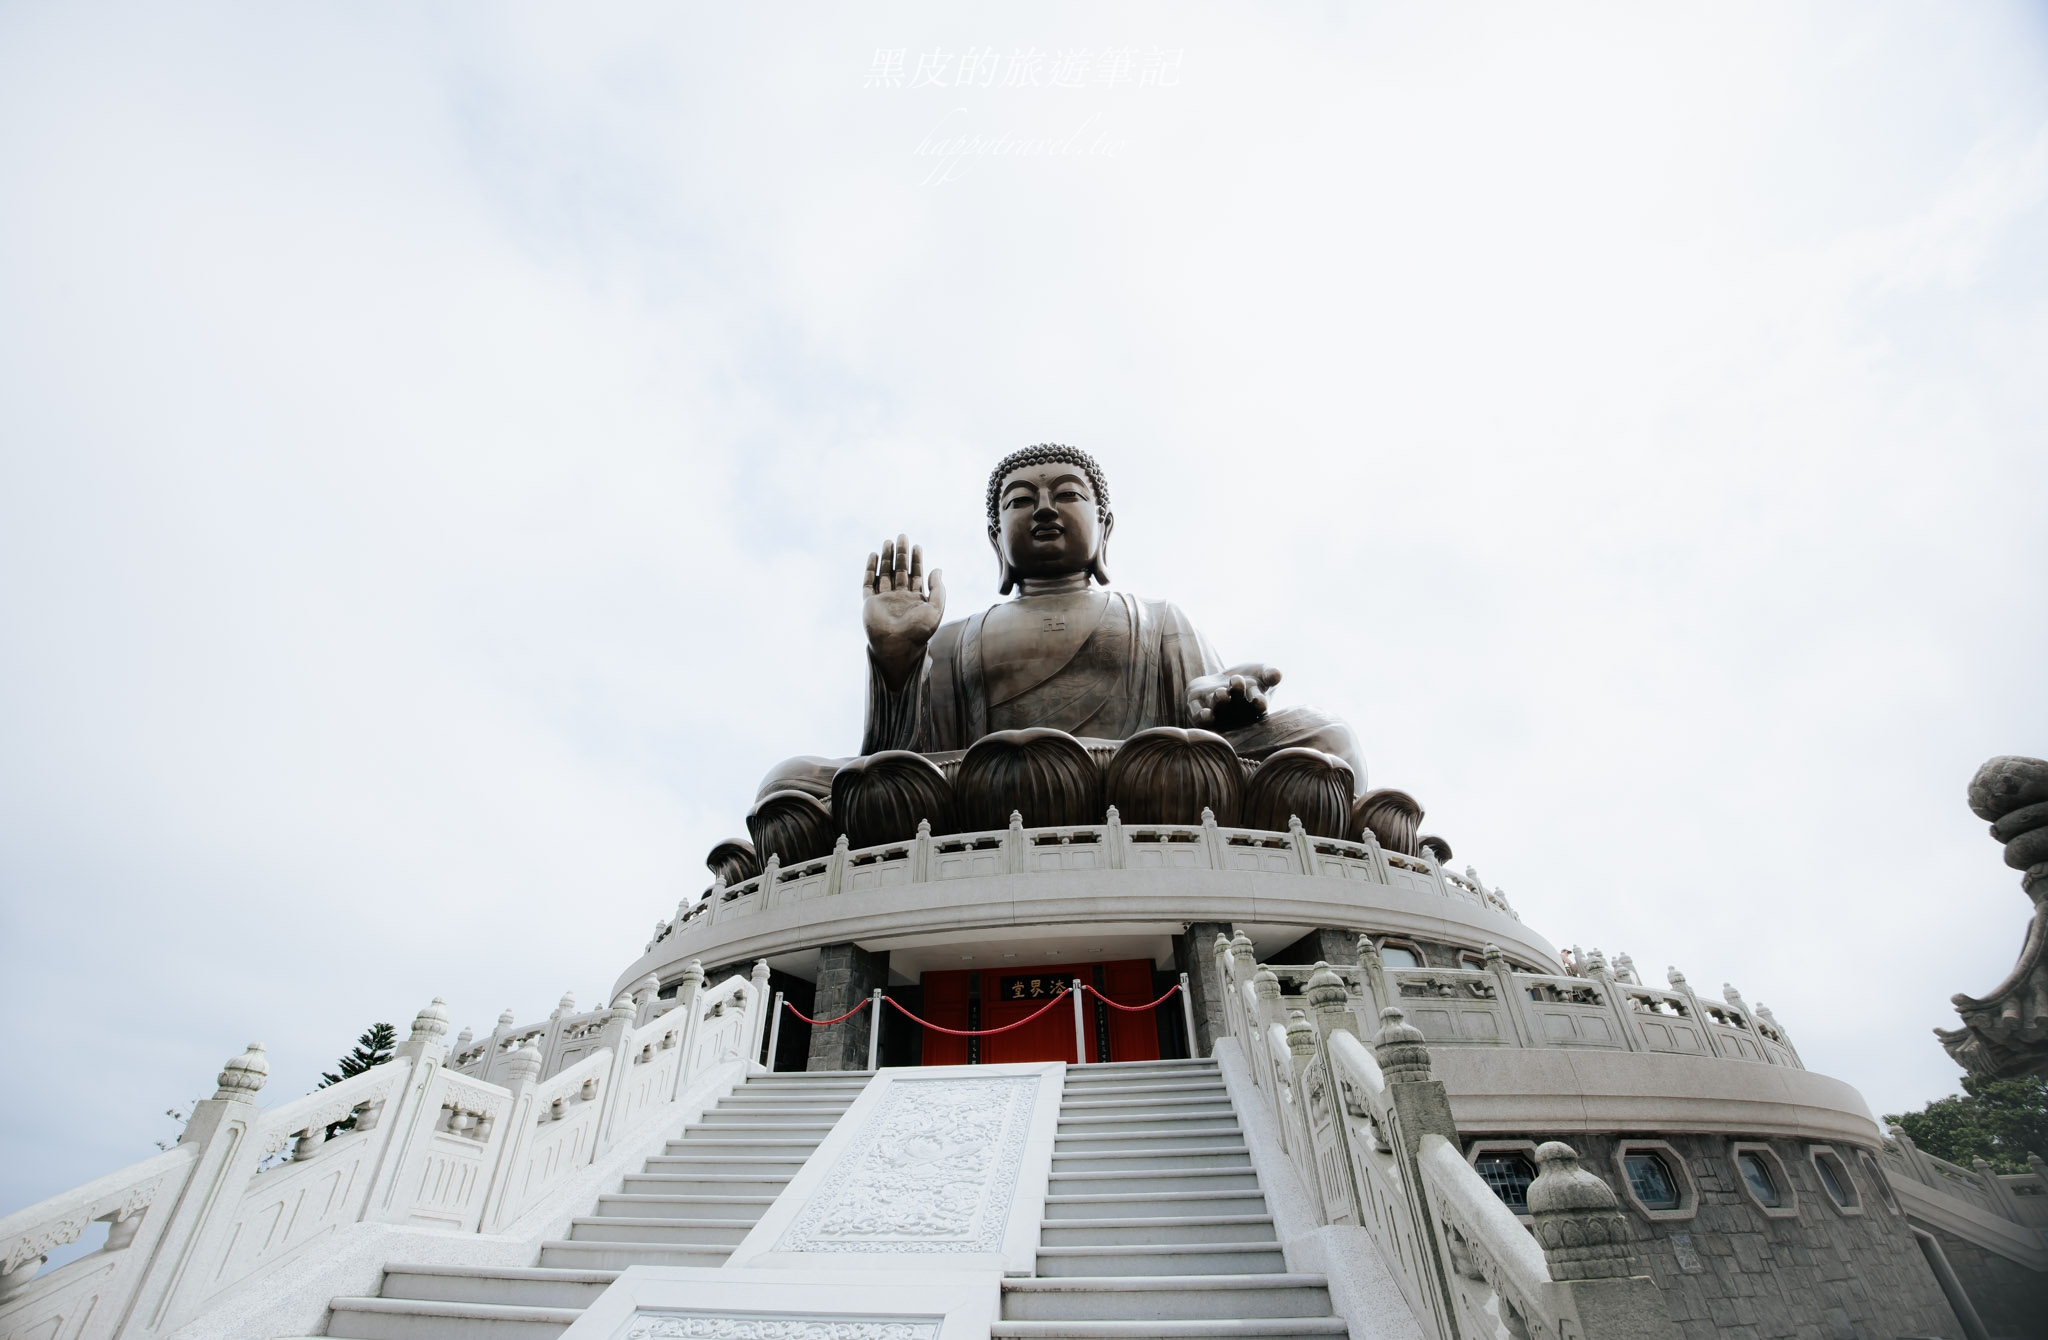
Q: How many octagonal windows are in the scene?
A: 7